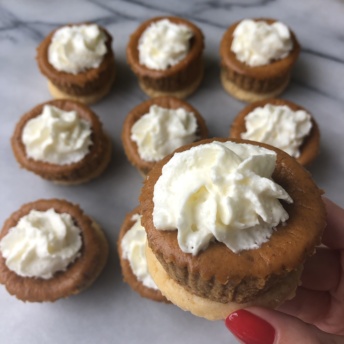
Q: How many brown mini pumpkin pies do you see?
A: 9